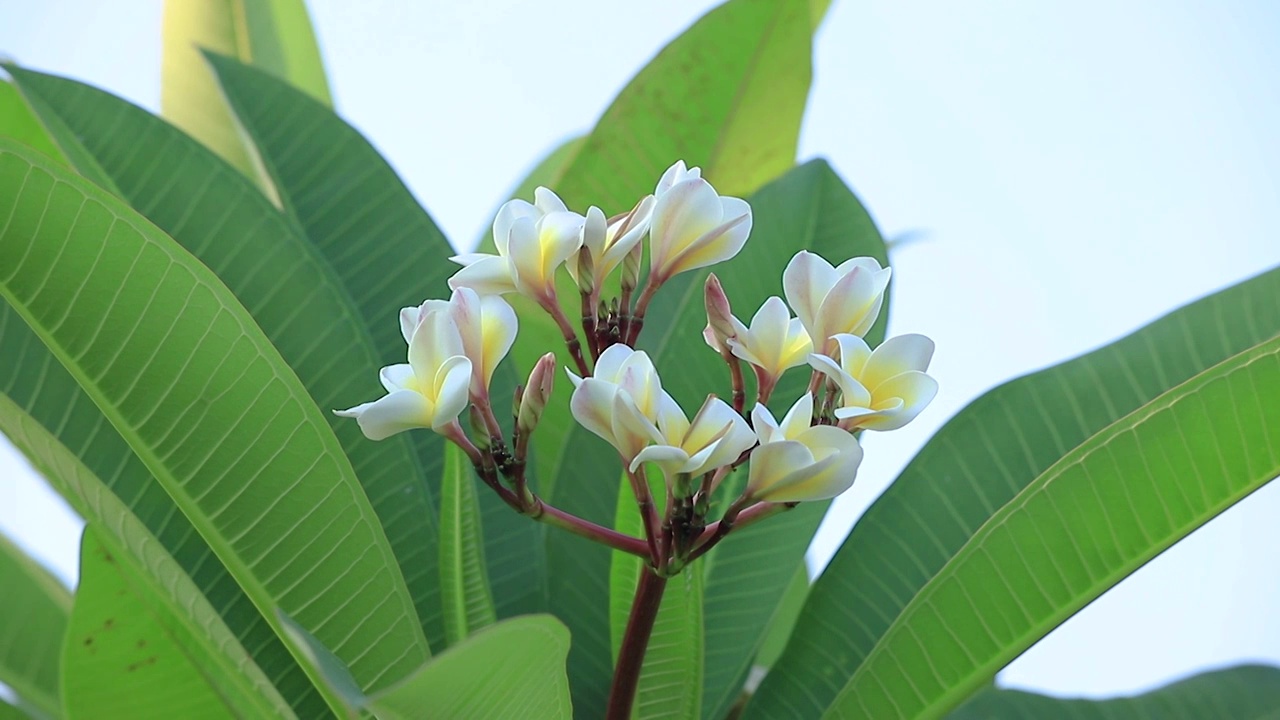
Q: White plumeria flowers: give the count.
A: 11